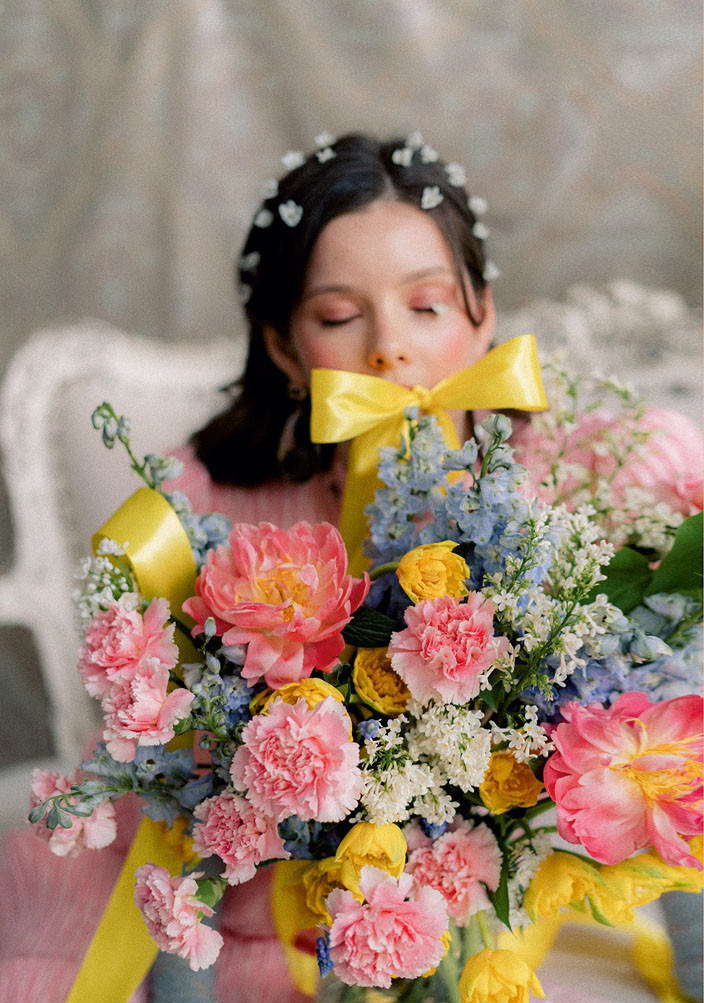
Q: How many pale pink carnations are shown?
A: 9